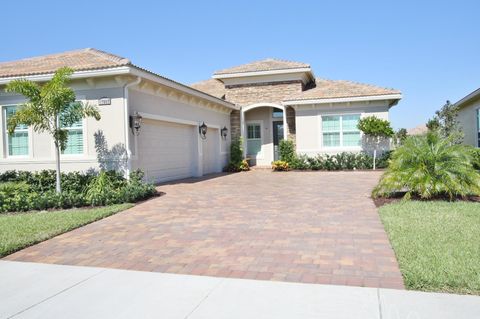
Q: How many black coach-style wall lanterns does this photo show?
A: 3